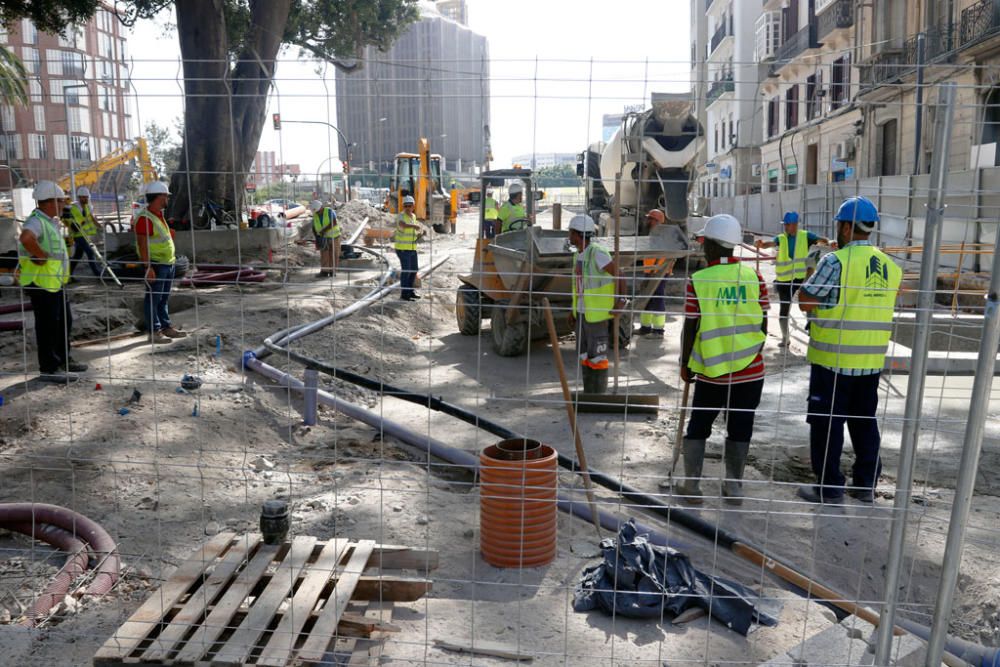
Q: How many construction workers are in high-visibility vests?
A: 12